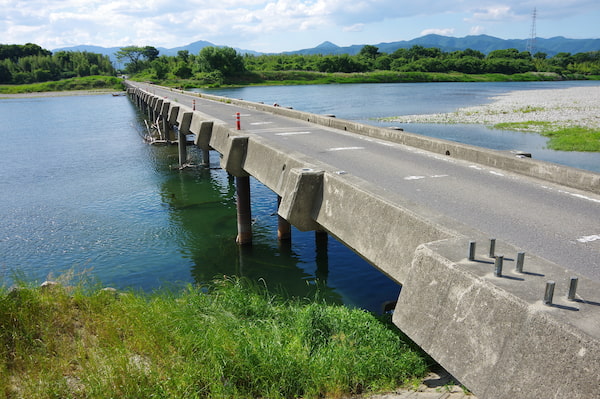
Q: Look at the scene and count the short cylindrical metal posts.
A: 6